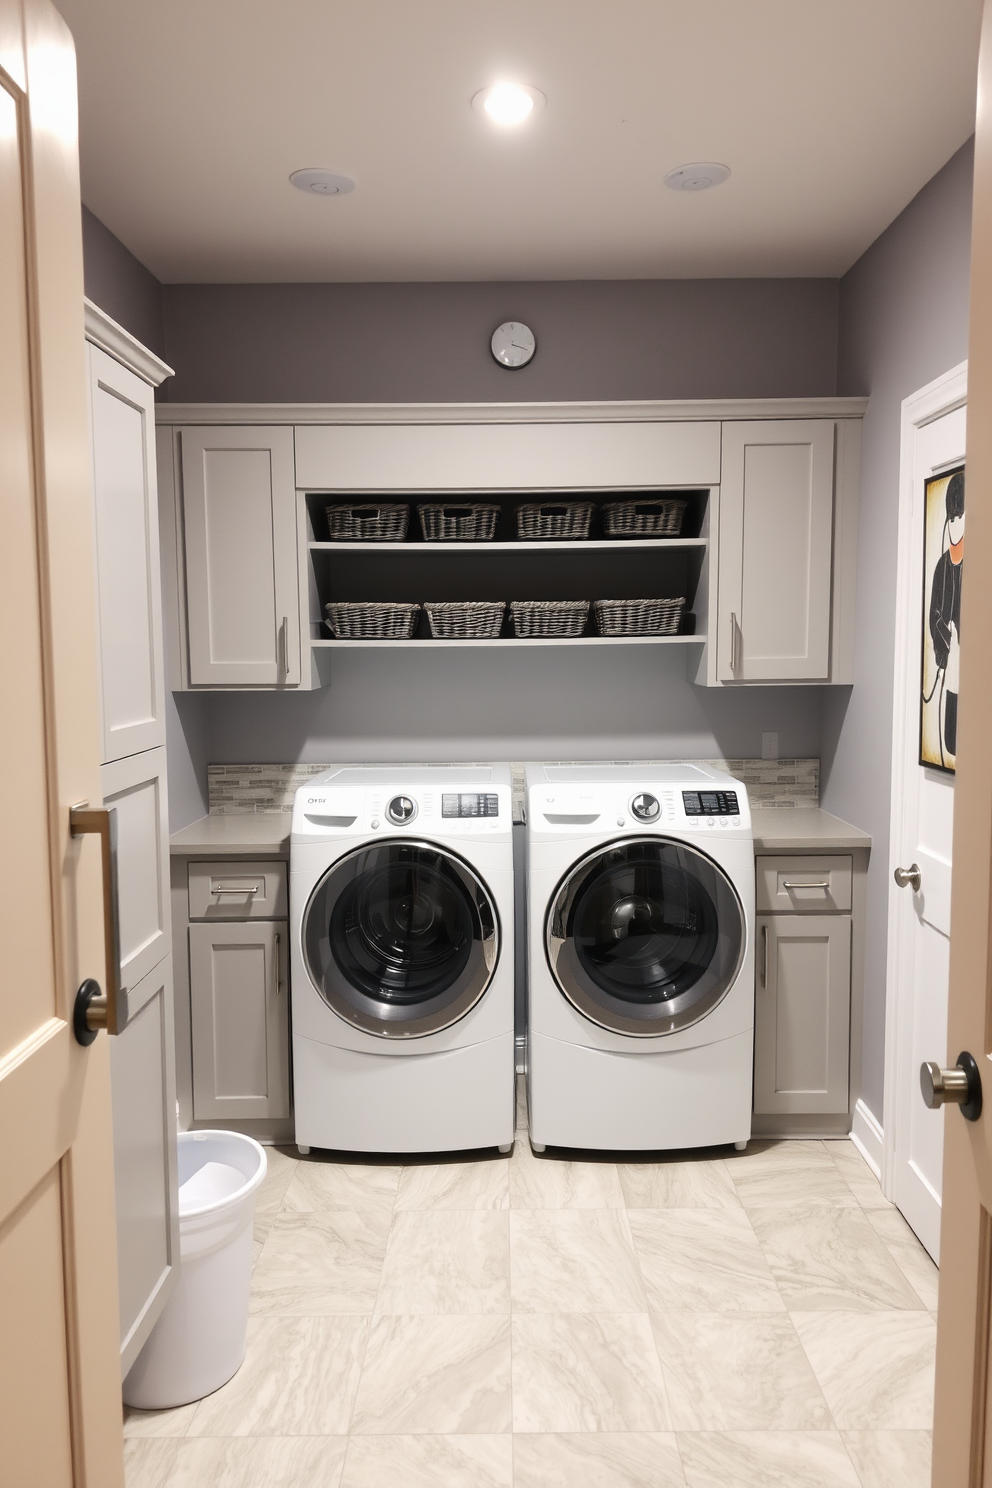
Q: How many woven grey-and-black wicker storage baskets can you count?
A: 8